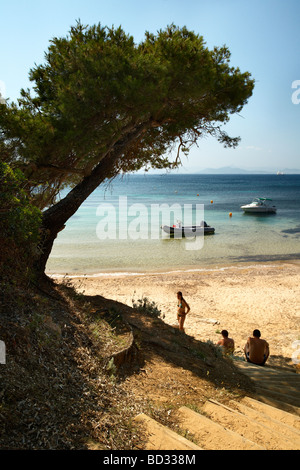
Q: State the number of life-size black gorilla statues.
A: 0